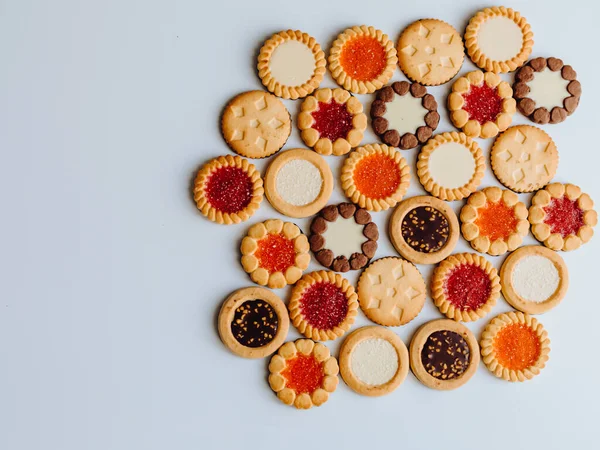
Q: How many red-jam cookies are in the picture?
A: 6